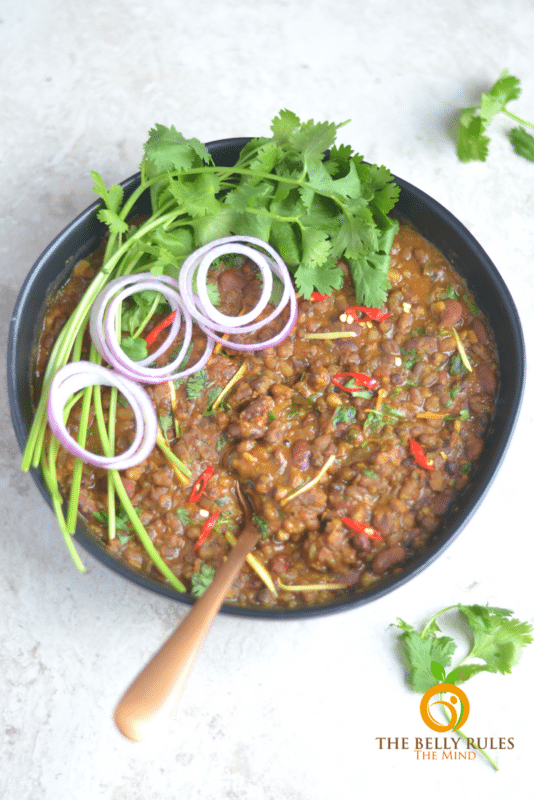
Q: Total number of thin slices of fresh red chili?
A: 8